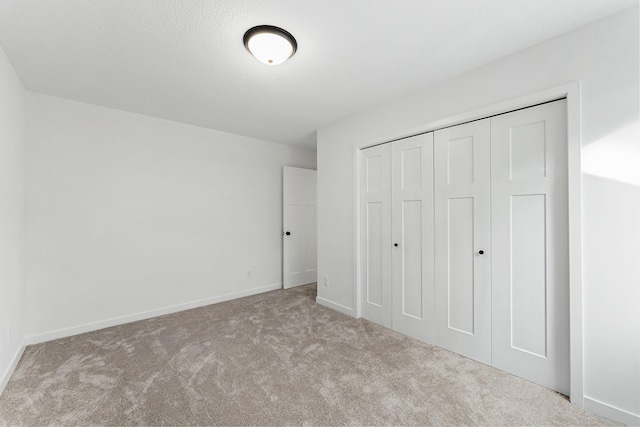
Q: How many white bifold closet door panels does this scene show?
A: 4